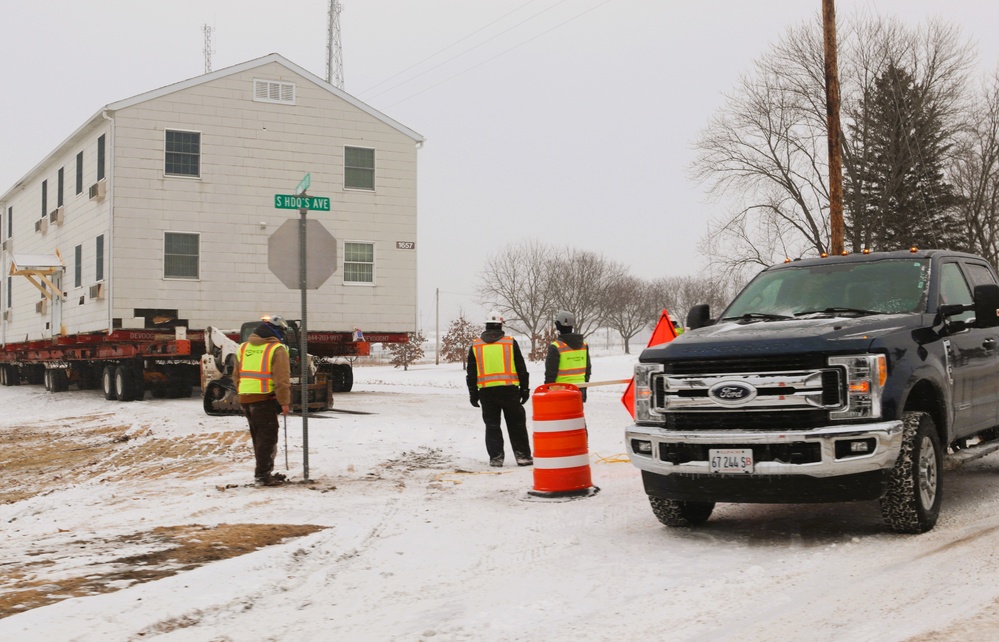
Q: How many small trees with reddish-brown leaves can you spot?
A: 3